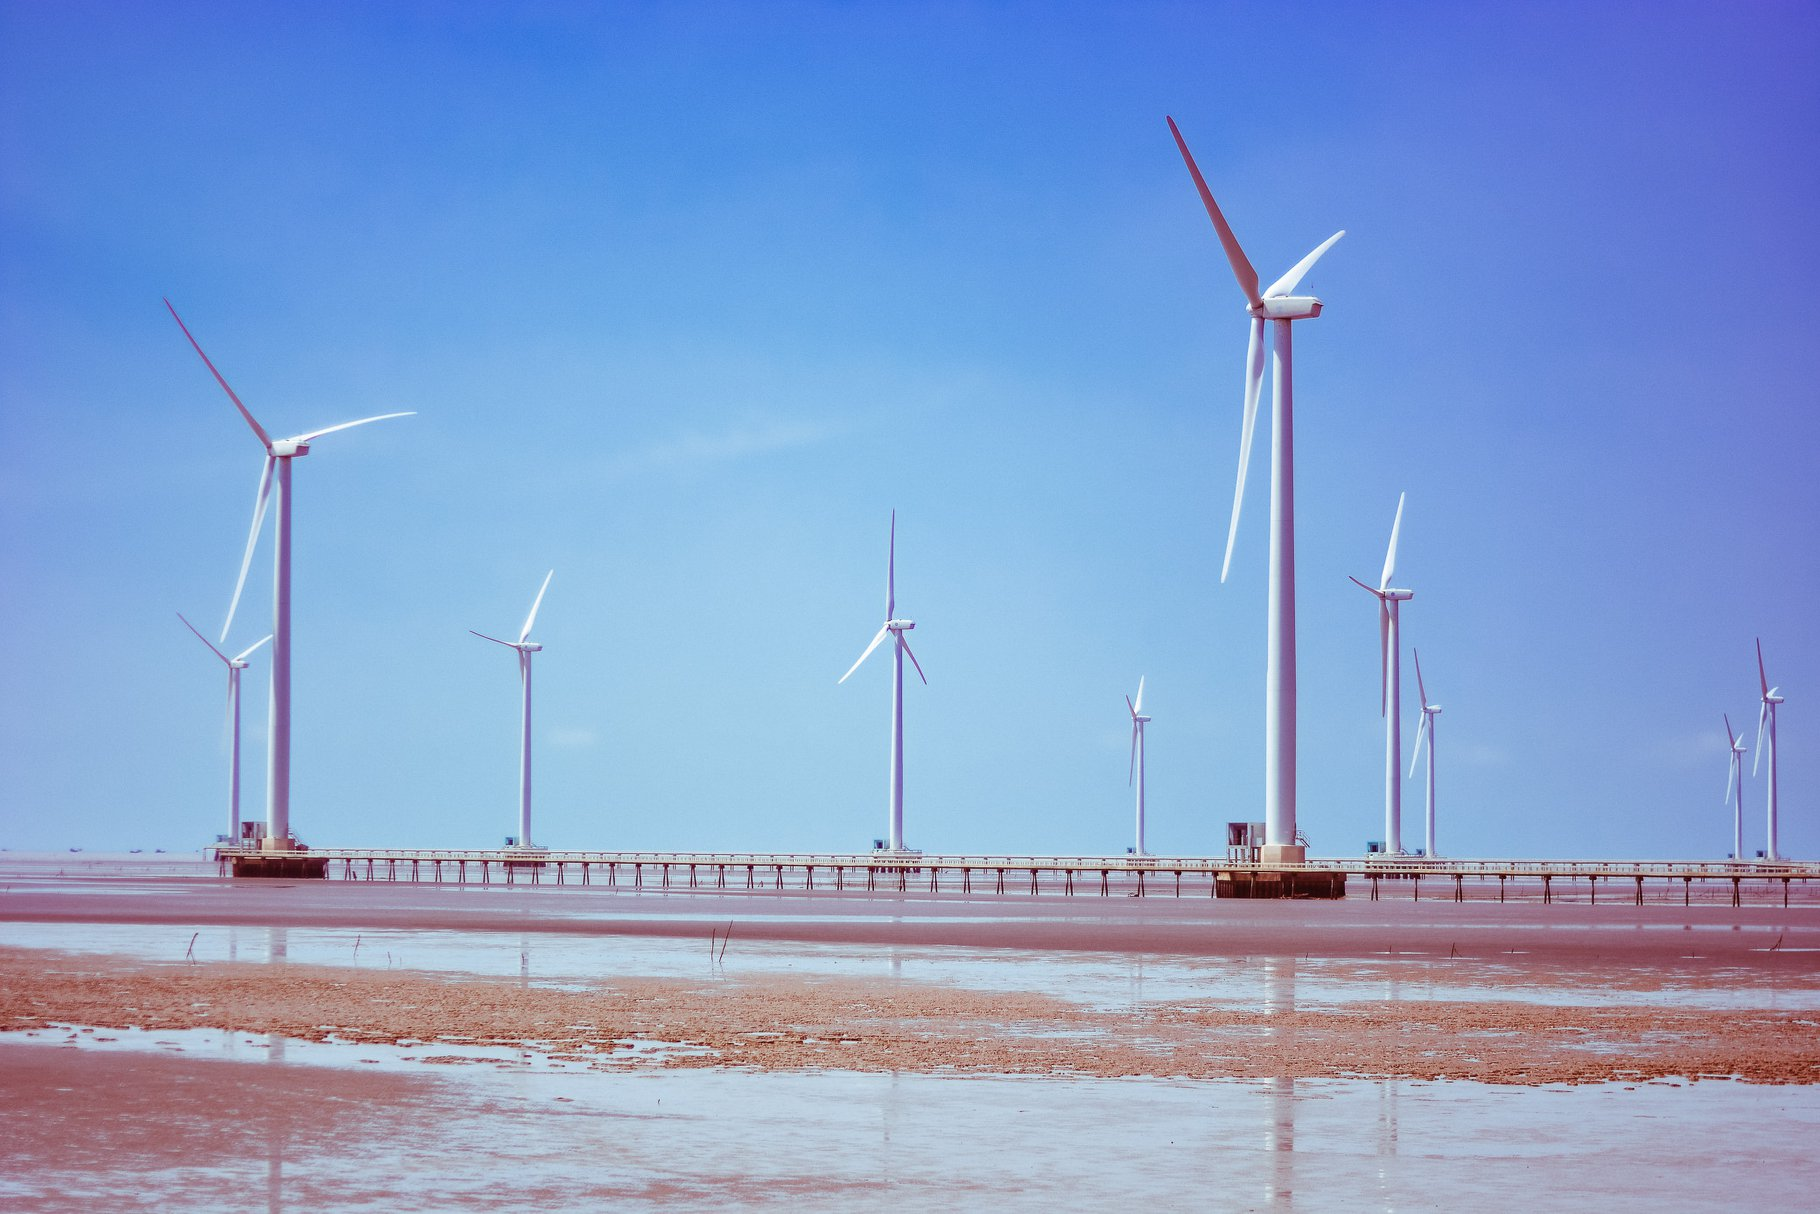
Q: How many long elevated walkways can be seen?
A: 1